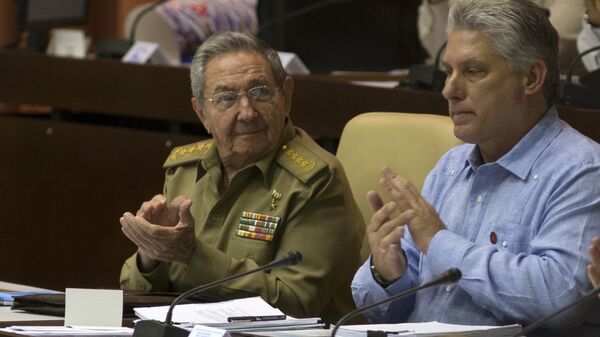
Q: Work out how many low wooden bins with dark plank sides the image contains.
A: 0